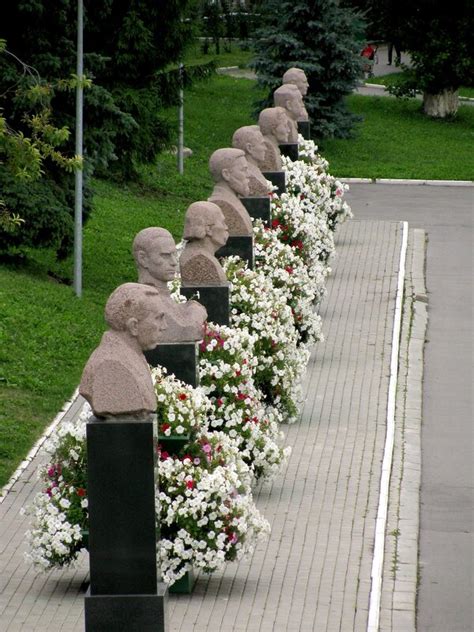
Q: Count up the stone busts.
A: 8